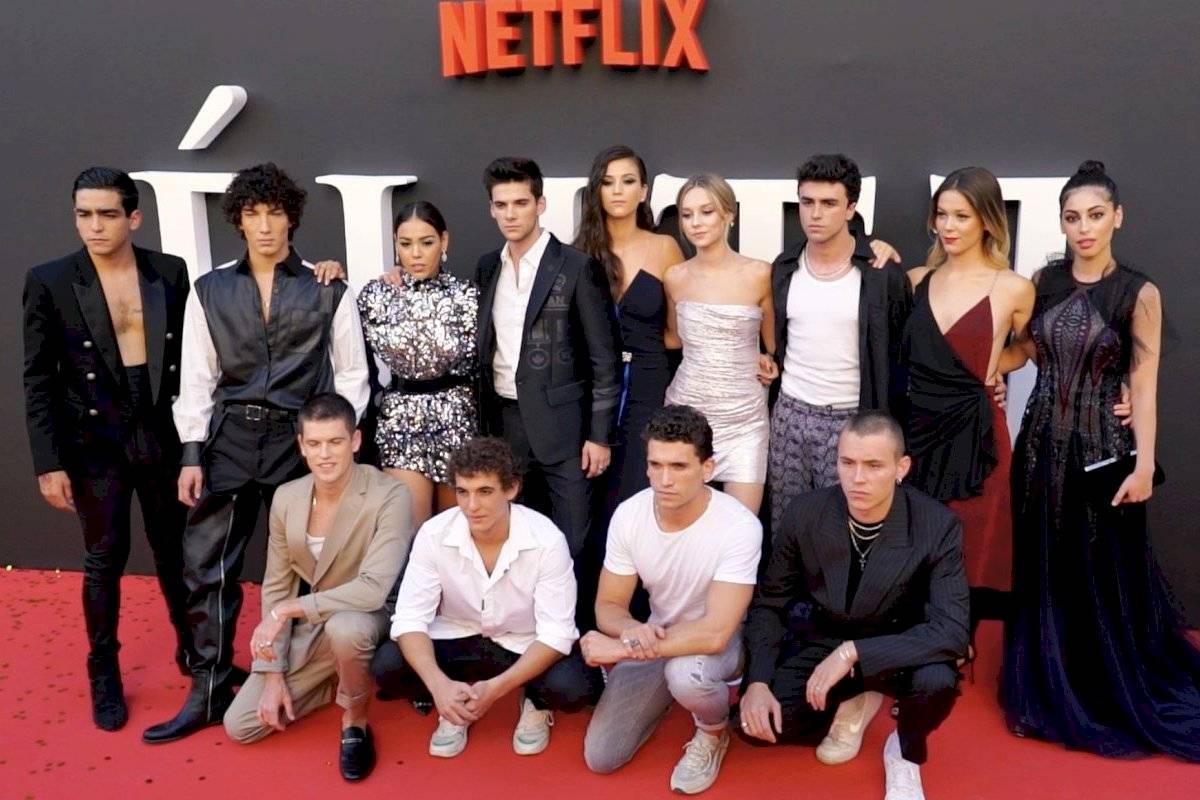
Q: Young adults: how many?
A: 13